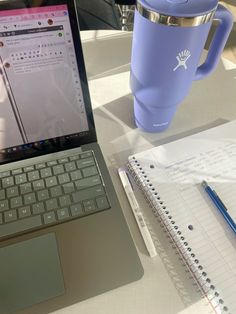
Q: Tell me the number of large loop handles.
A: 1